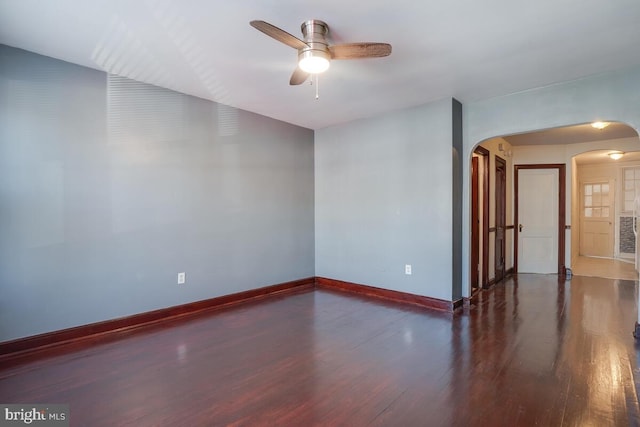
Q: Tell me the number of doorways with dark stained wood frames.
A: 3